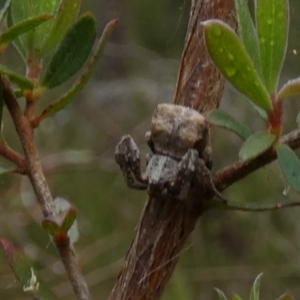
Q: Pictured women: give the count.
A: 0